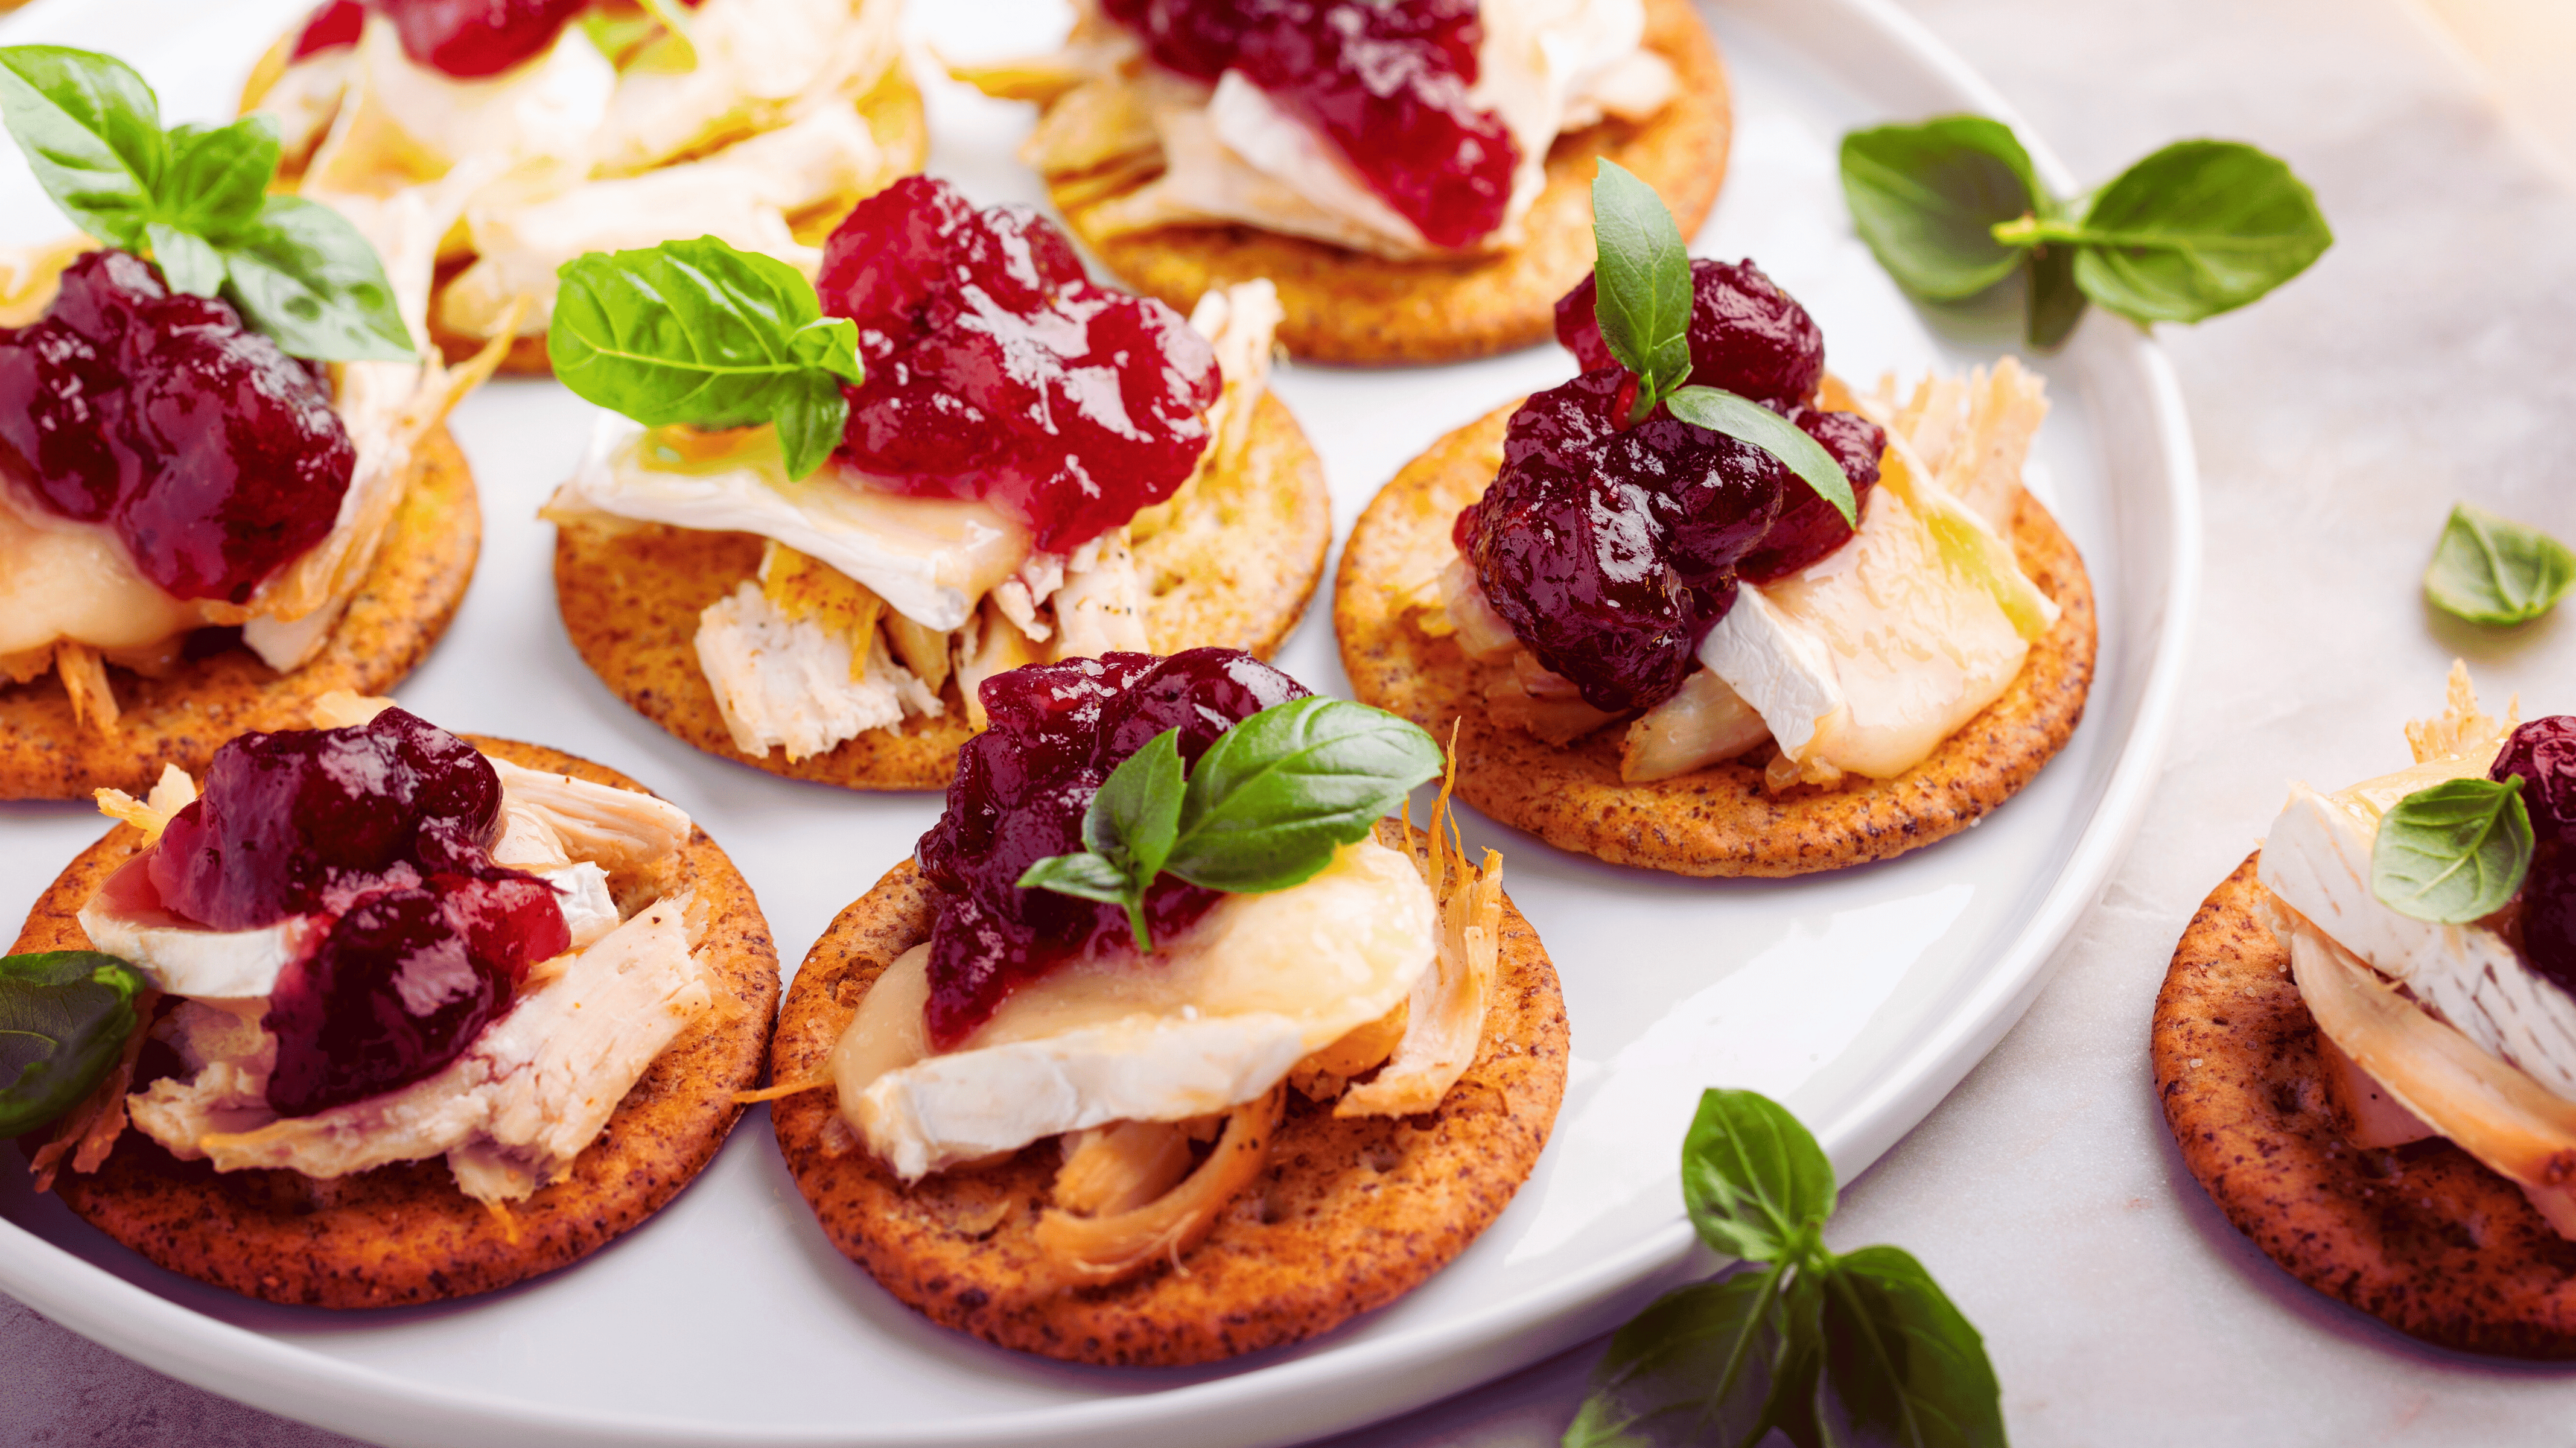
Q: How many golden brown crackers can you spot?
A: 8